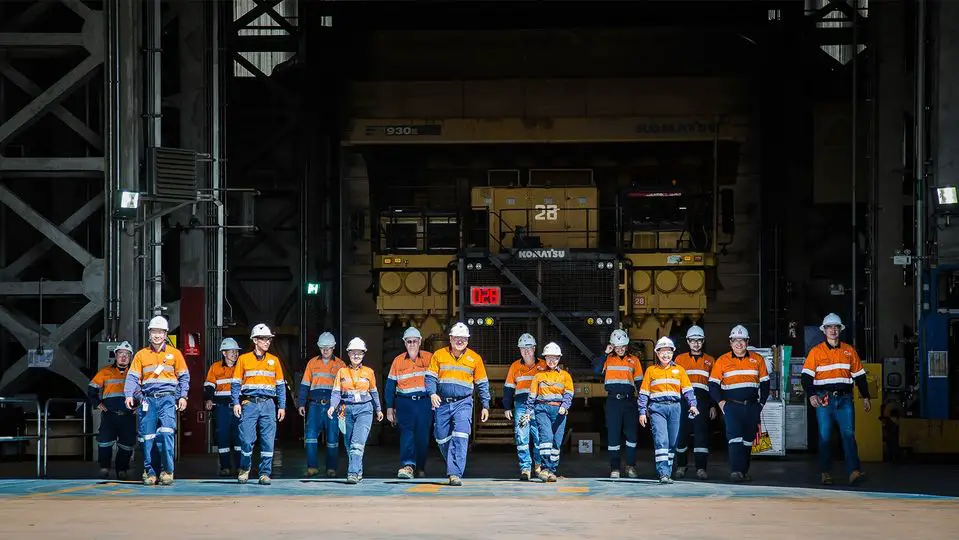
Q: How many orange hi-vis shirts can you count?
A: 15